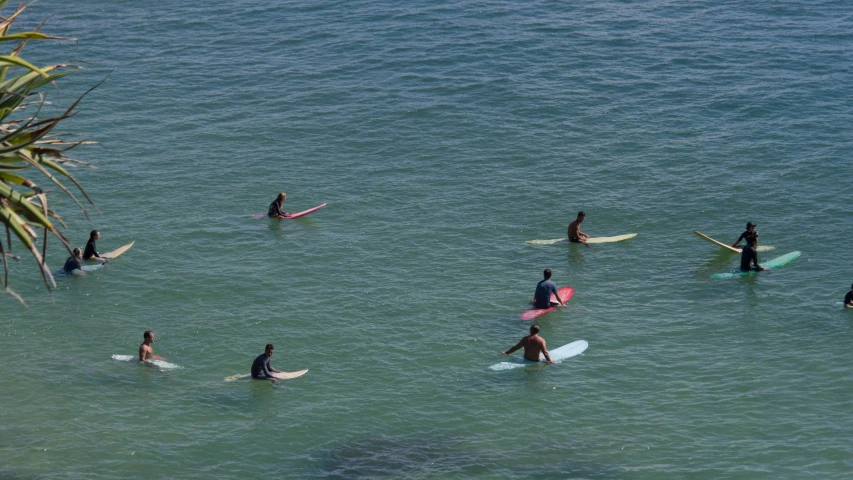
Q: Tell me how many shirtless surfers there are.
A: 3